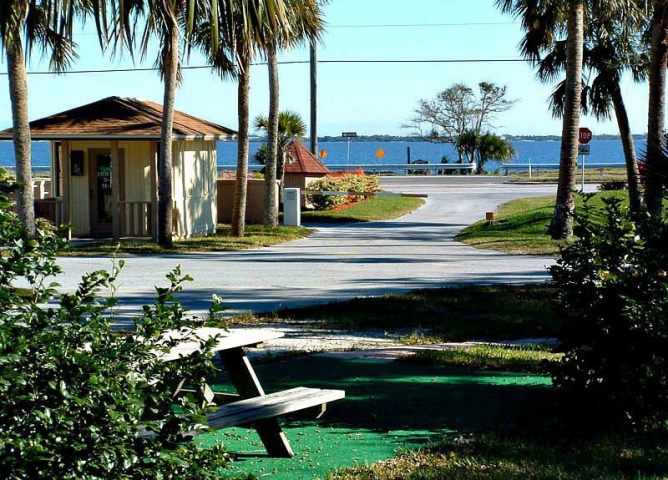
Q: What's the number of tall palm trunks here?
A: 7